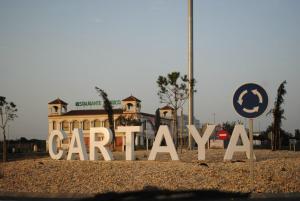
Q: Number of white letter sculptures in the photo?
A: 7